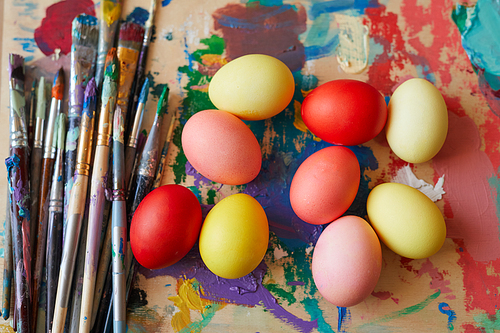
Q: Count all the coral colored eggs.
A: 2